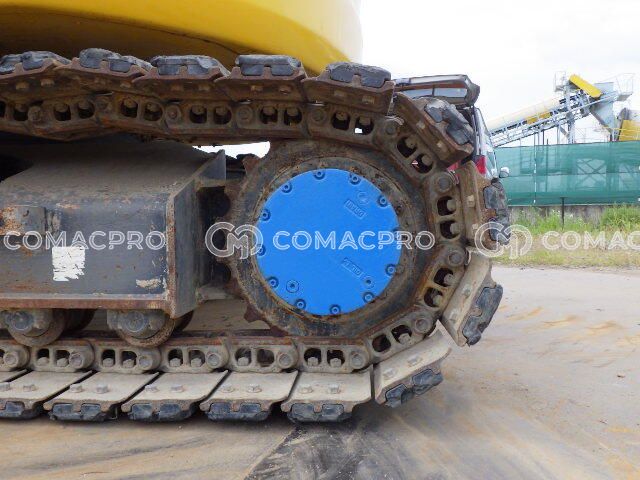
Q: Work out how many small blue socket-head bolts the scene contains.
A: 12